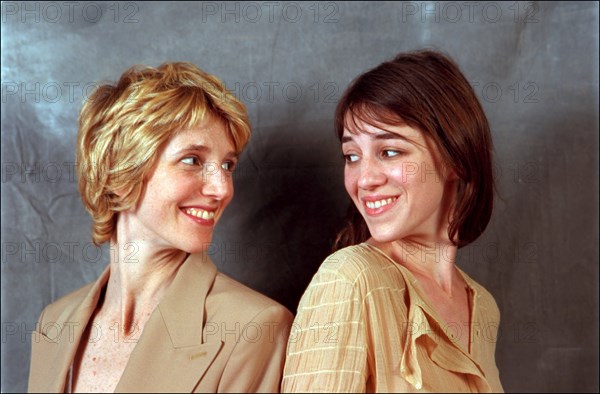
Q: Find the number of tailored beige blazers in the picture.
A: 1